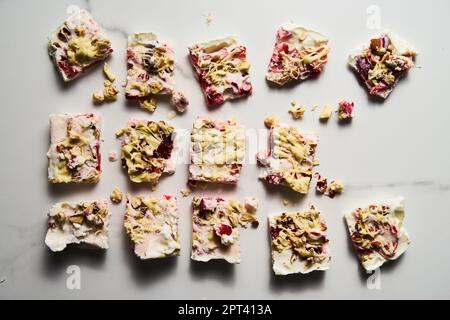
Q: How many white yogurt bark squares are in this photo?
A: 14